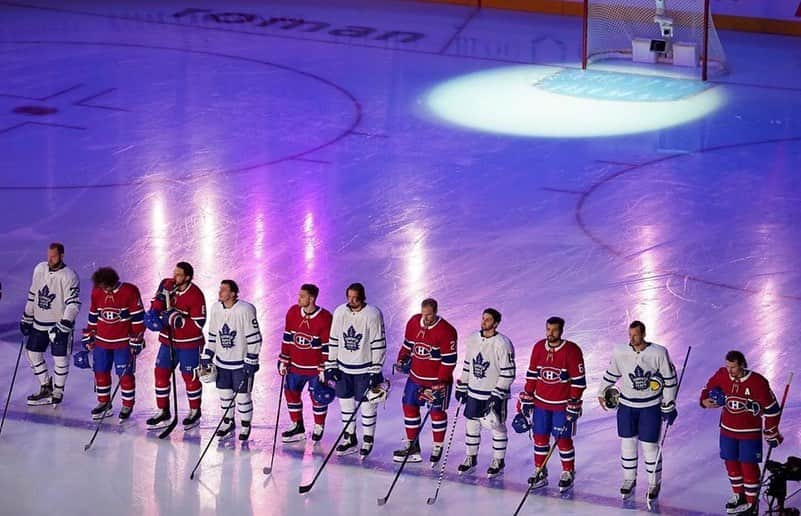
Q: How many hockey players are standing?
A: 11